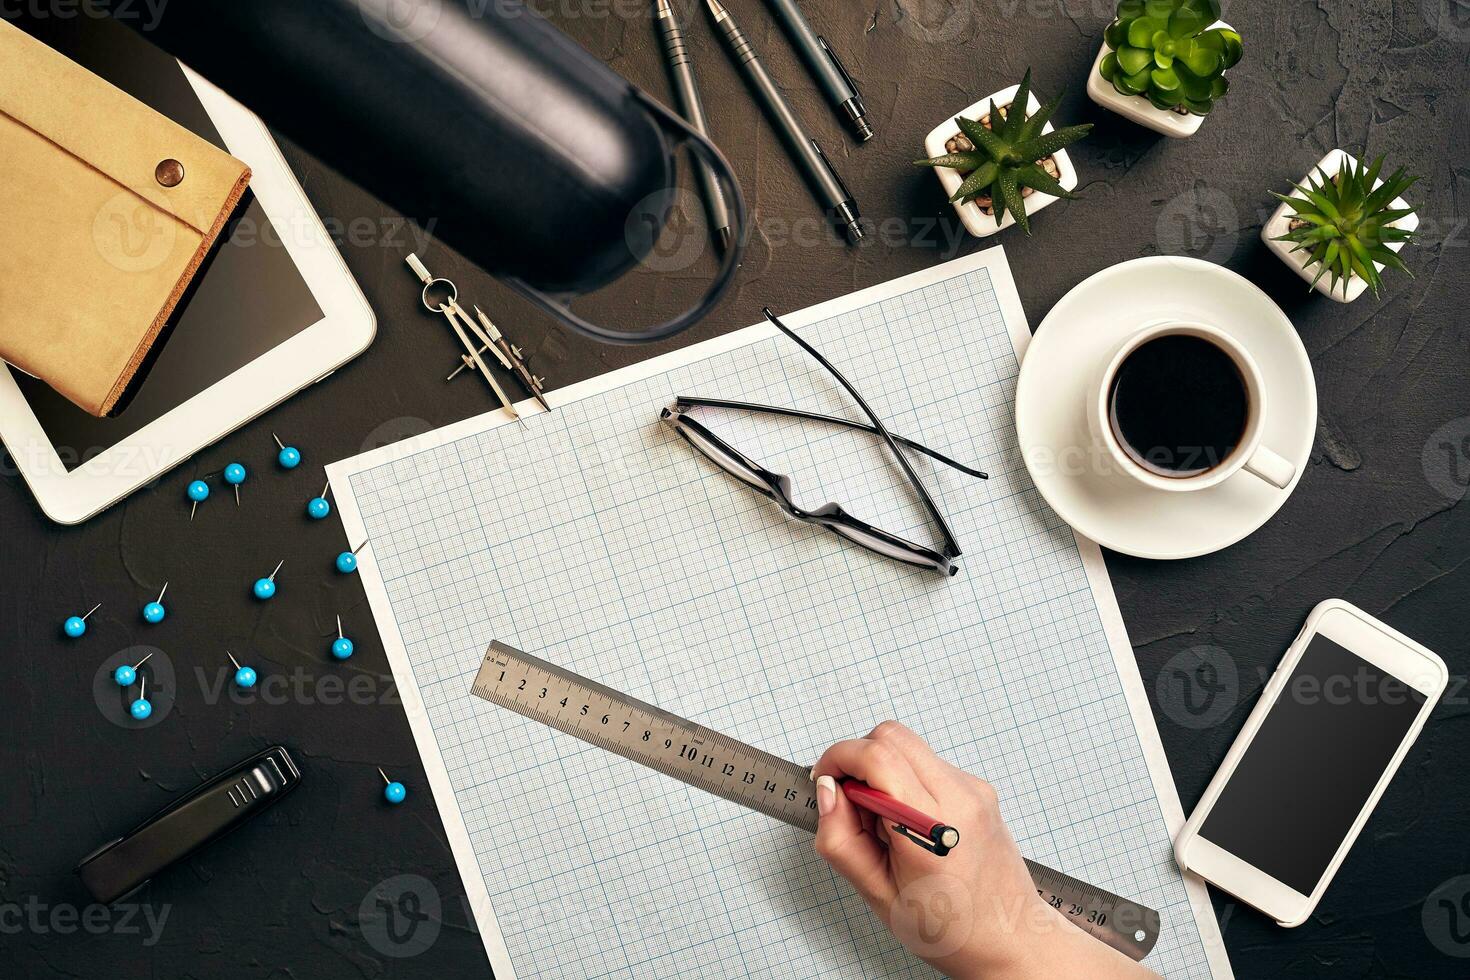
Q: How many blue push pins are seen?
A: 13